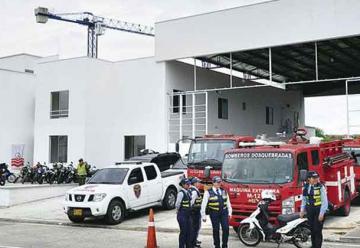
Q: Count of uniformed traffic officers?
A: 4